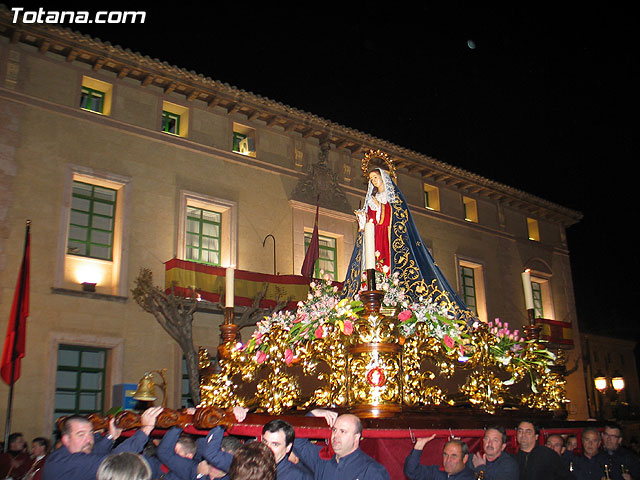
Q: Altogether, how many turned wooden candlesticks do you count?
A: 3